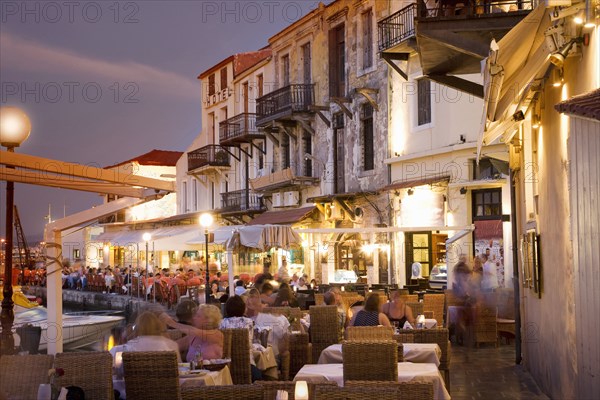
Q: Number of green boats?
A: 0